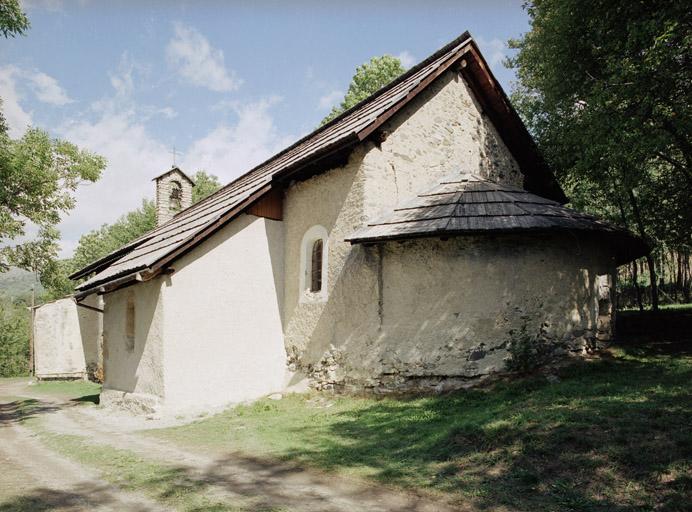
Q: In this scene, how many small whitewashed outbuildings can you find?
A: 1